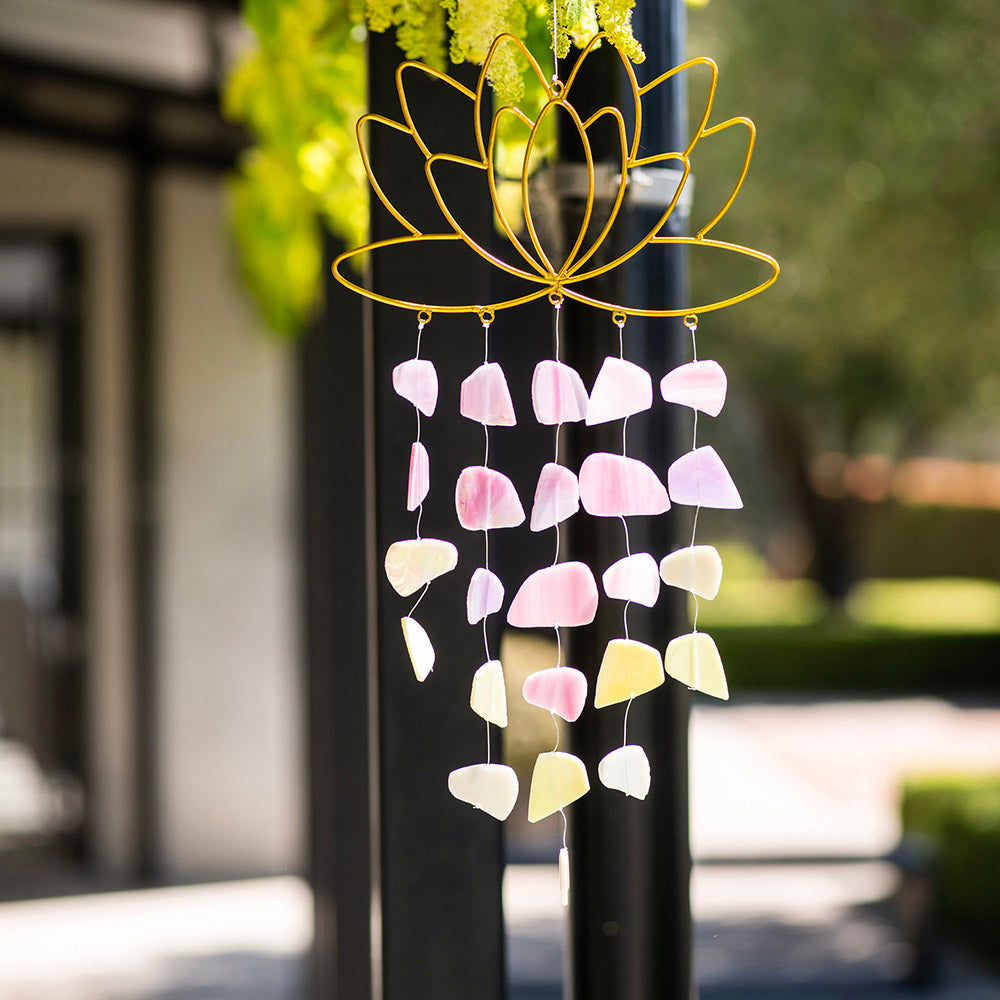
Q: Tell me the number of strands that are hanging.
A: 5